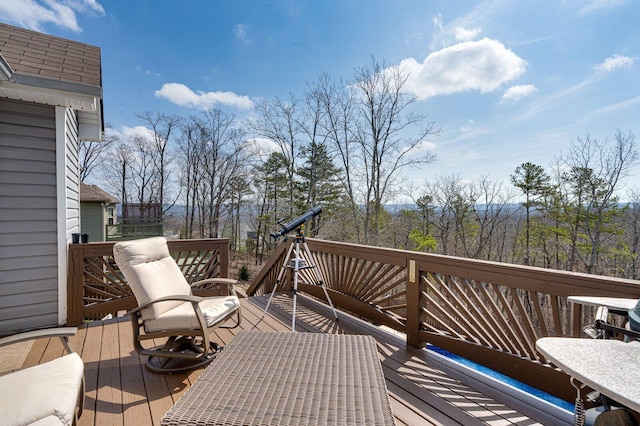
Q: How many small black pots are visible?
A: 2